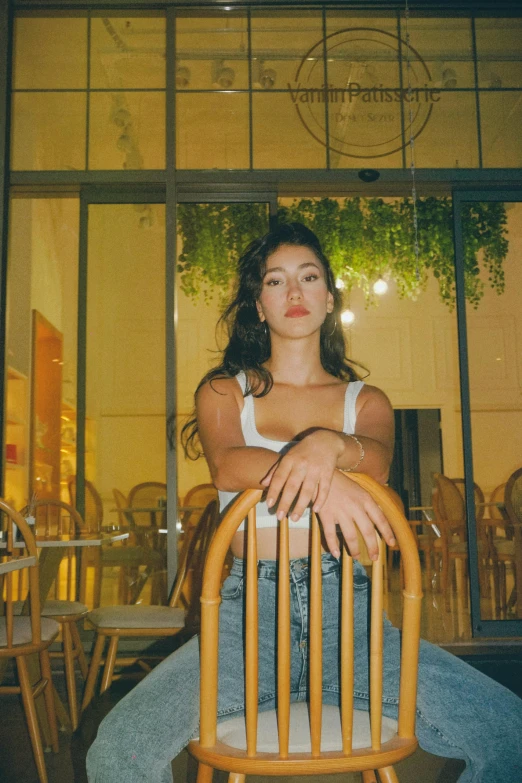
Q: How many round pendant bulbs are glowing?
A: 3